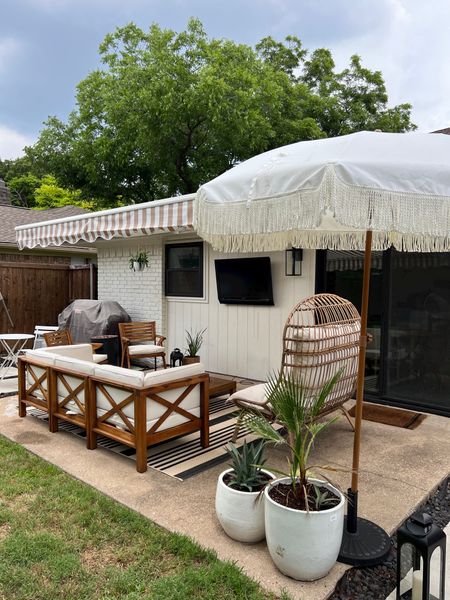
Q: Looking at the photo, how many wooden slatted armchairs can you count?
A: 2